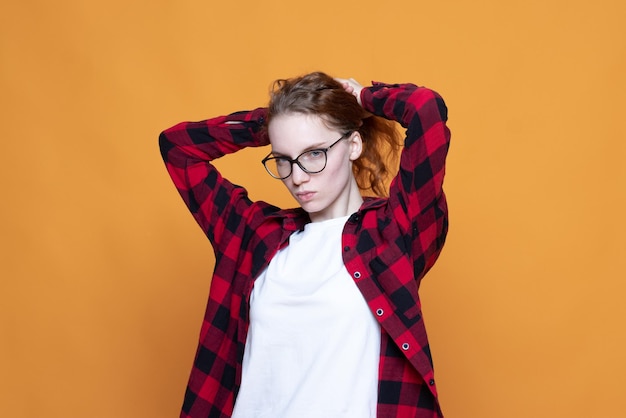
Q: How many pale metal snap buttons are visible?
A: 3